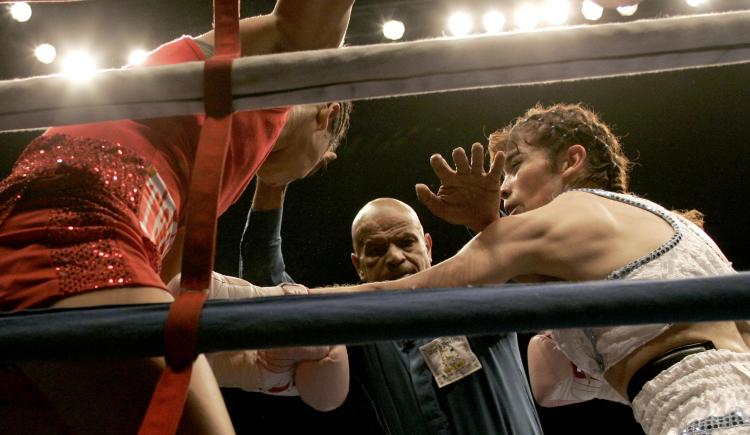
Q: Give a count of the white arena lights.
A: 12